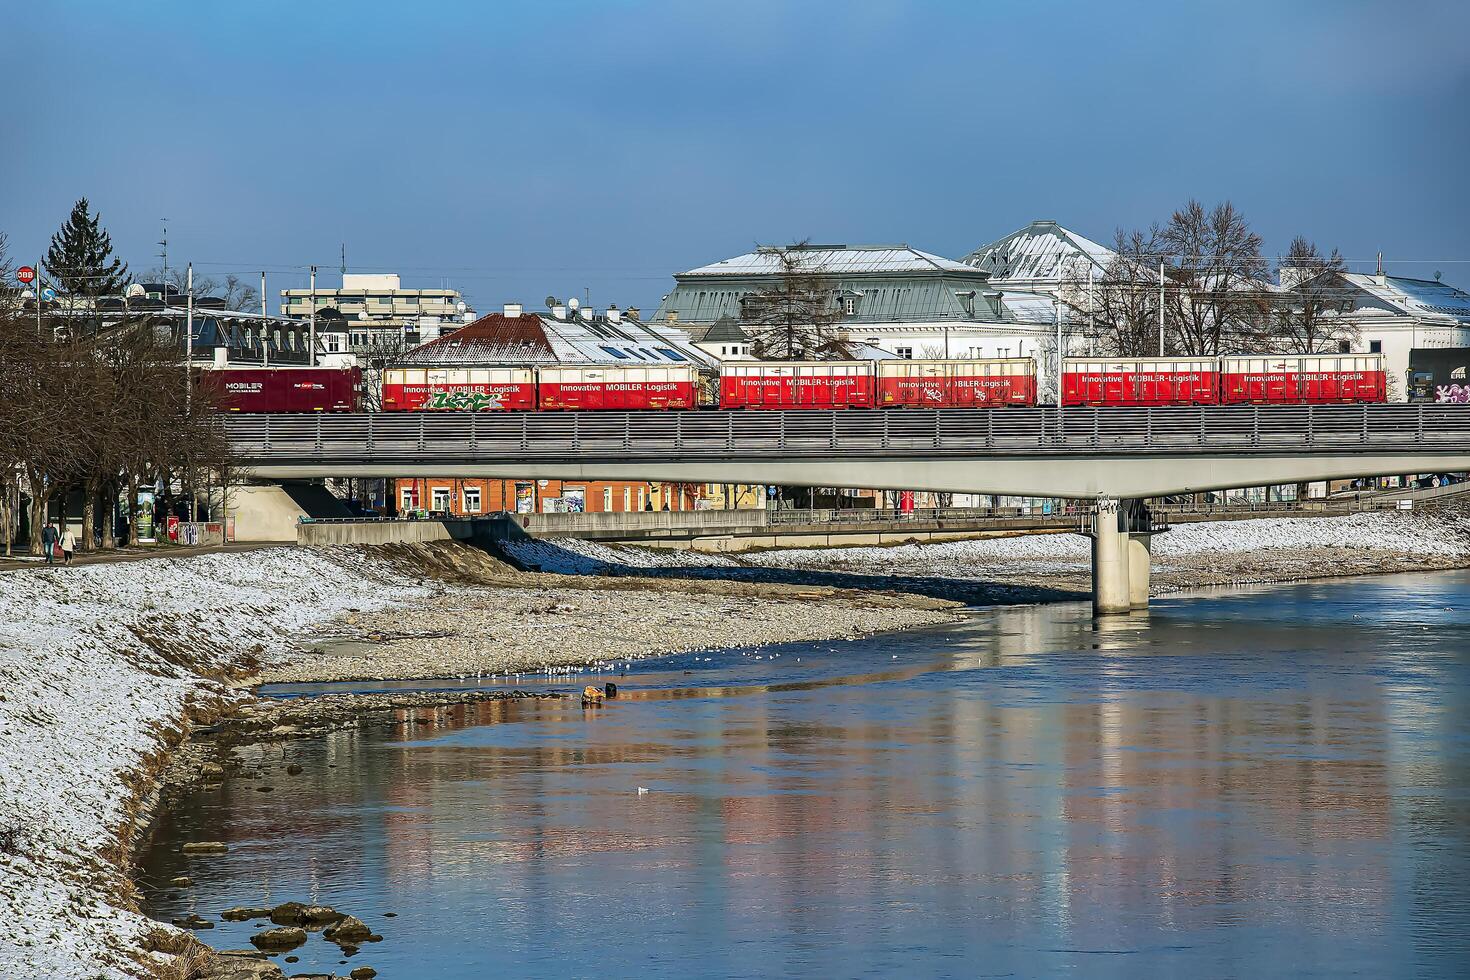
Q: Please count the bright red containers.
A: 6